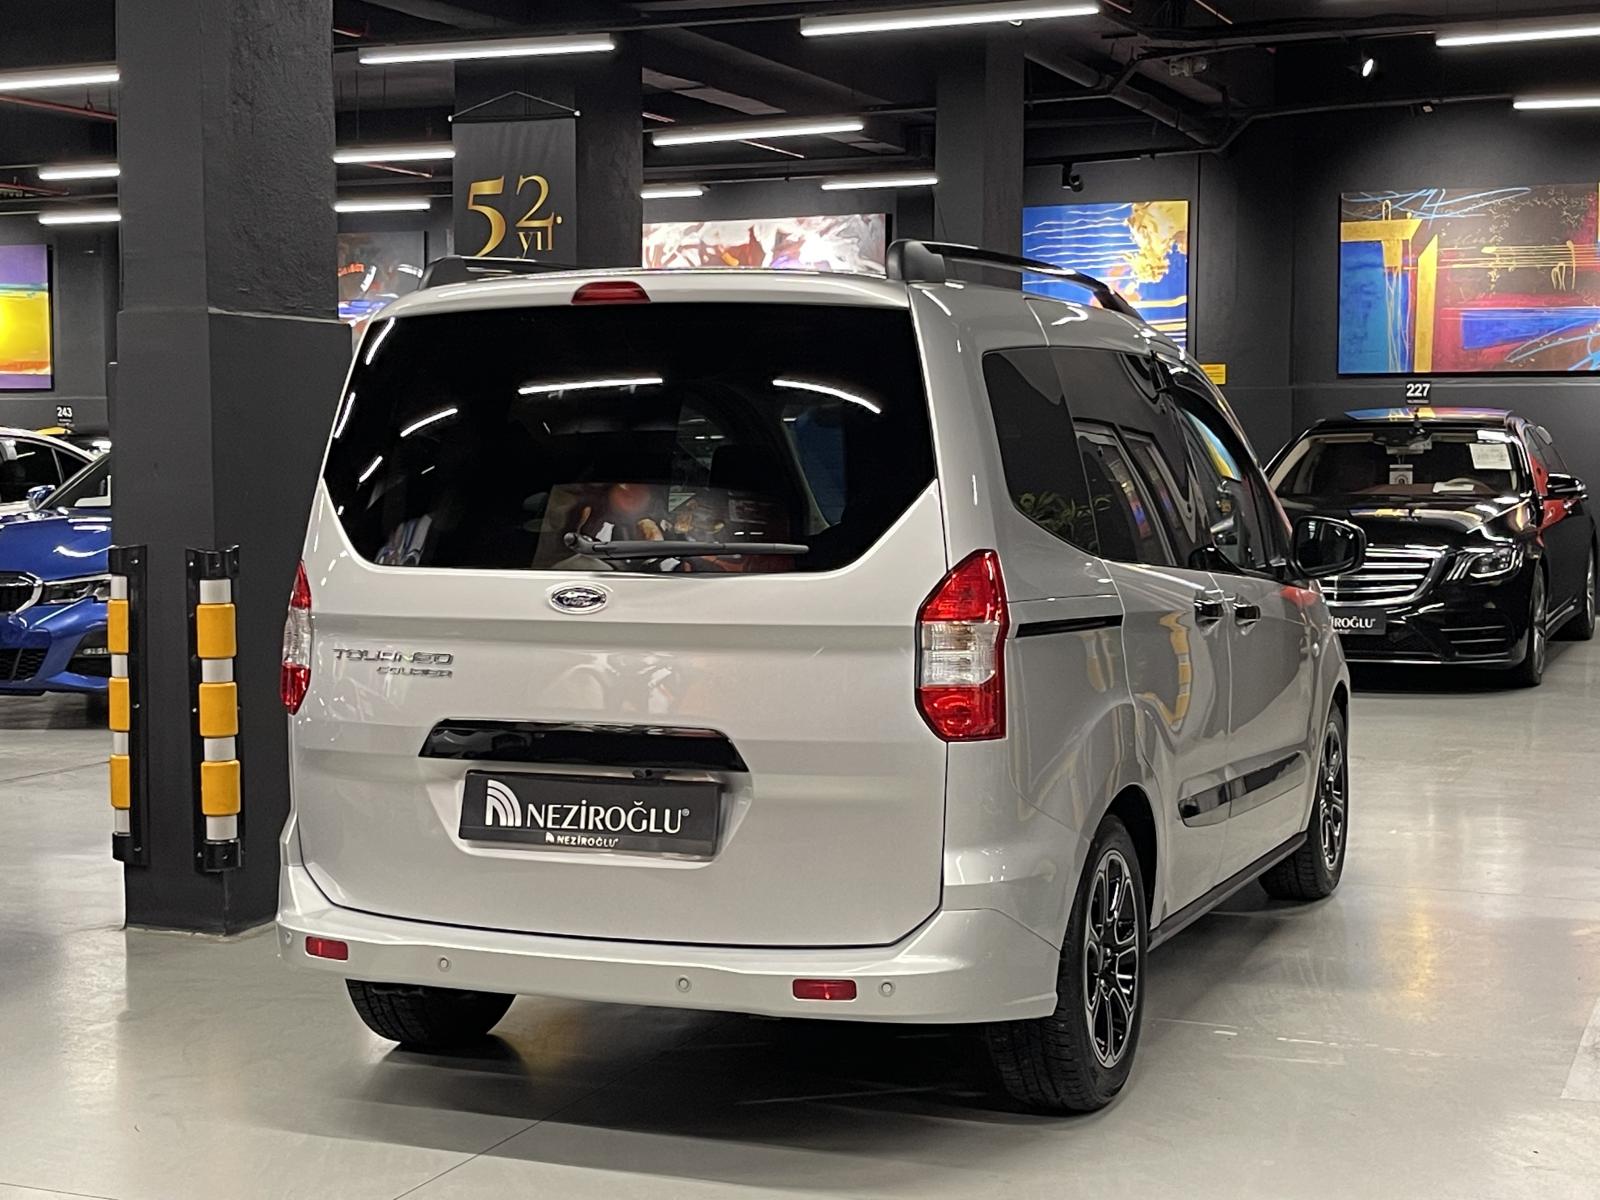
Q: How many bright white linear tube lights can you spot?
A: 12